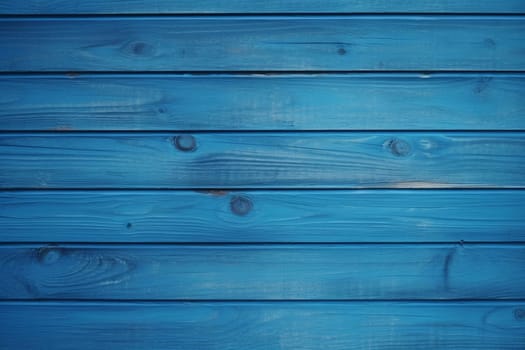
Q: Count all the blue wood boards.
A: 7